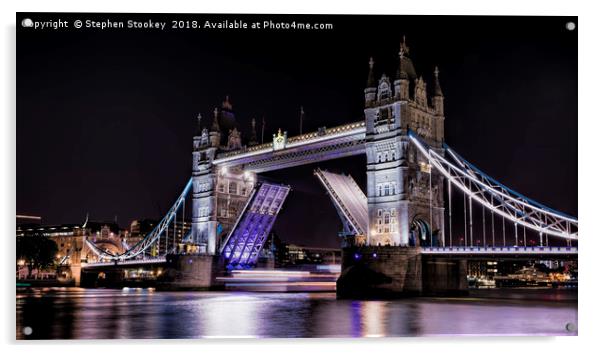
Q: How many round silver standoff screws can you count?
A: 4